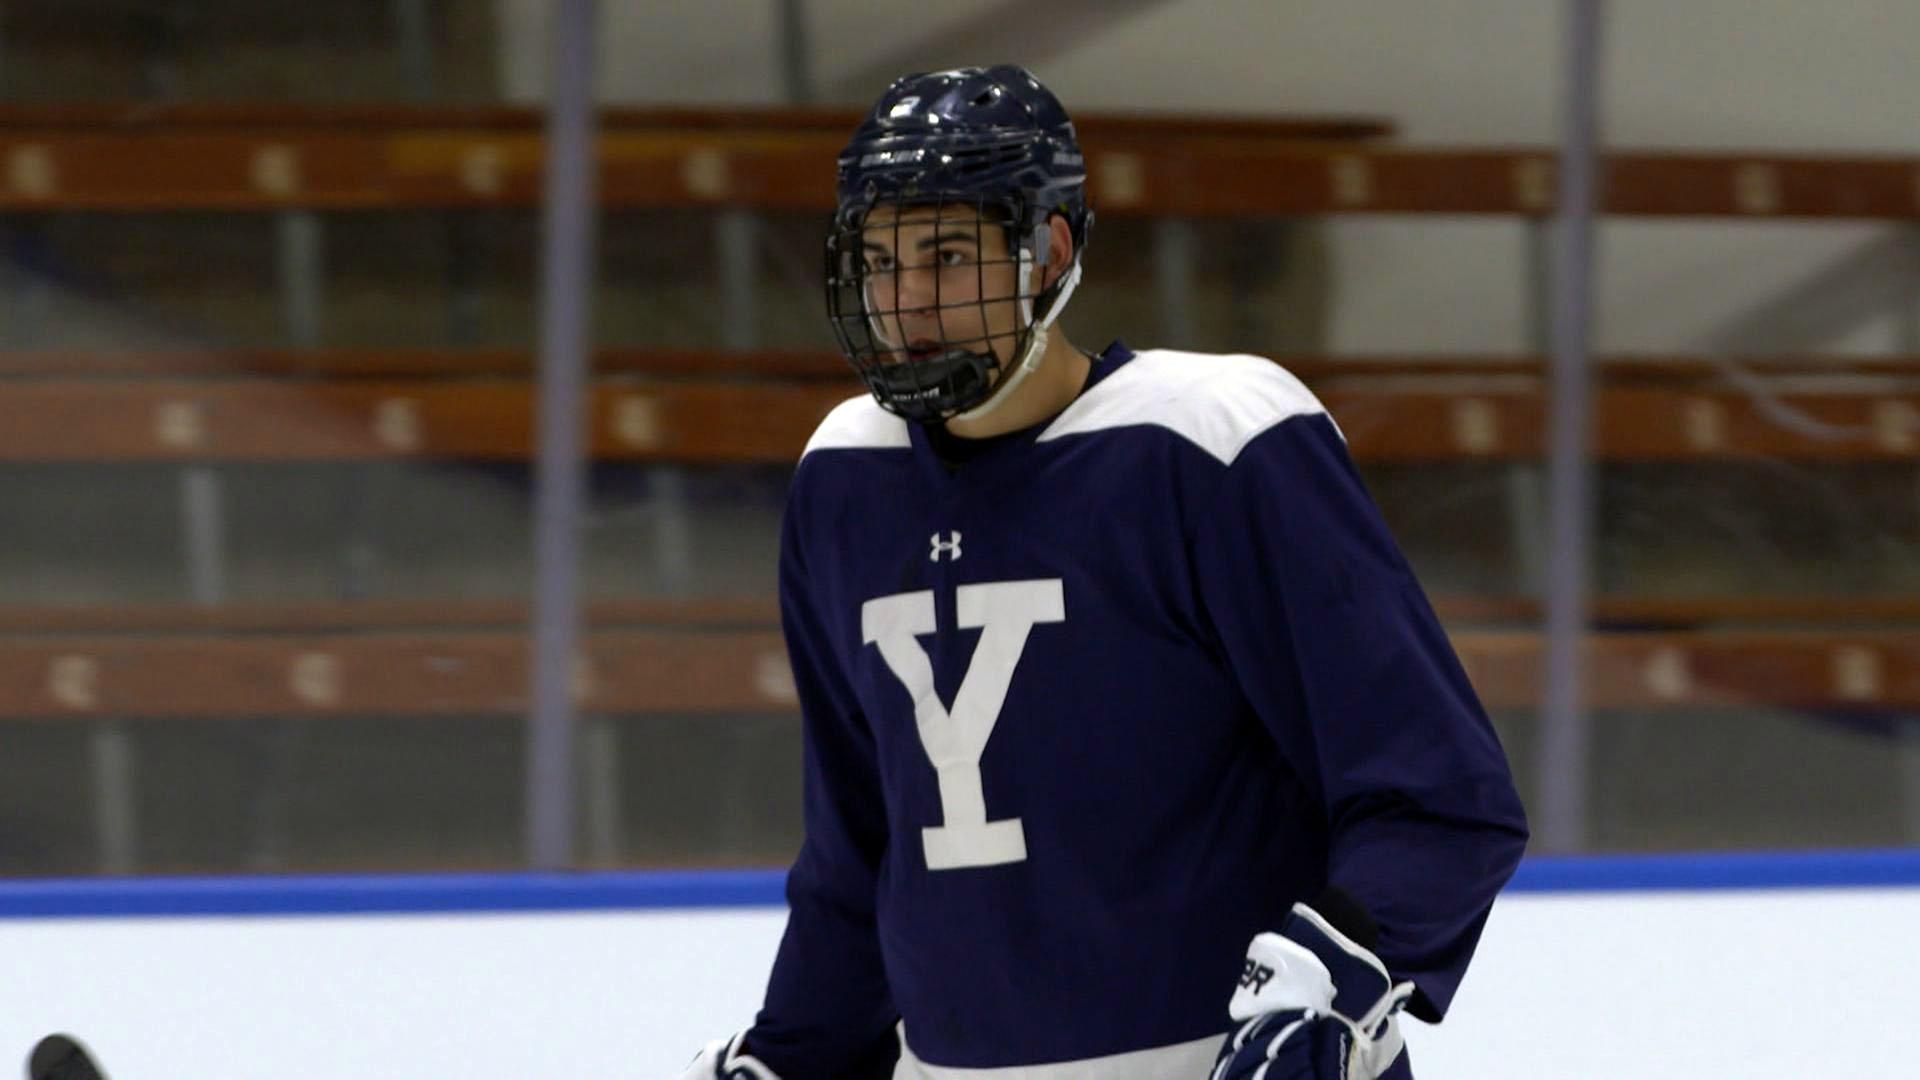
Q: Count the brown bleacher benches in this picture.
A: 3